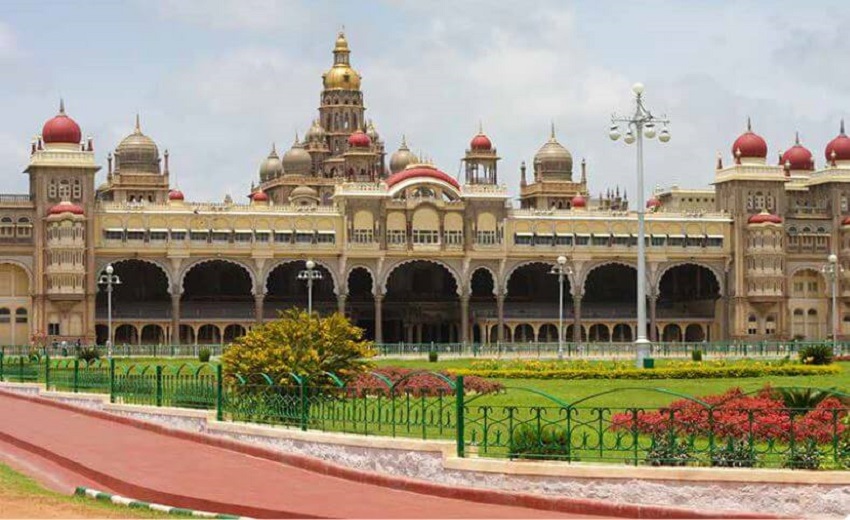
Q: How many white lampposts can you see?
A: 5